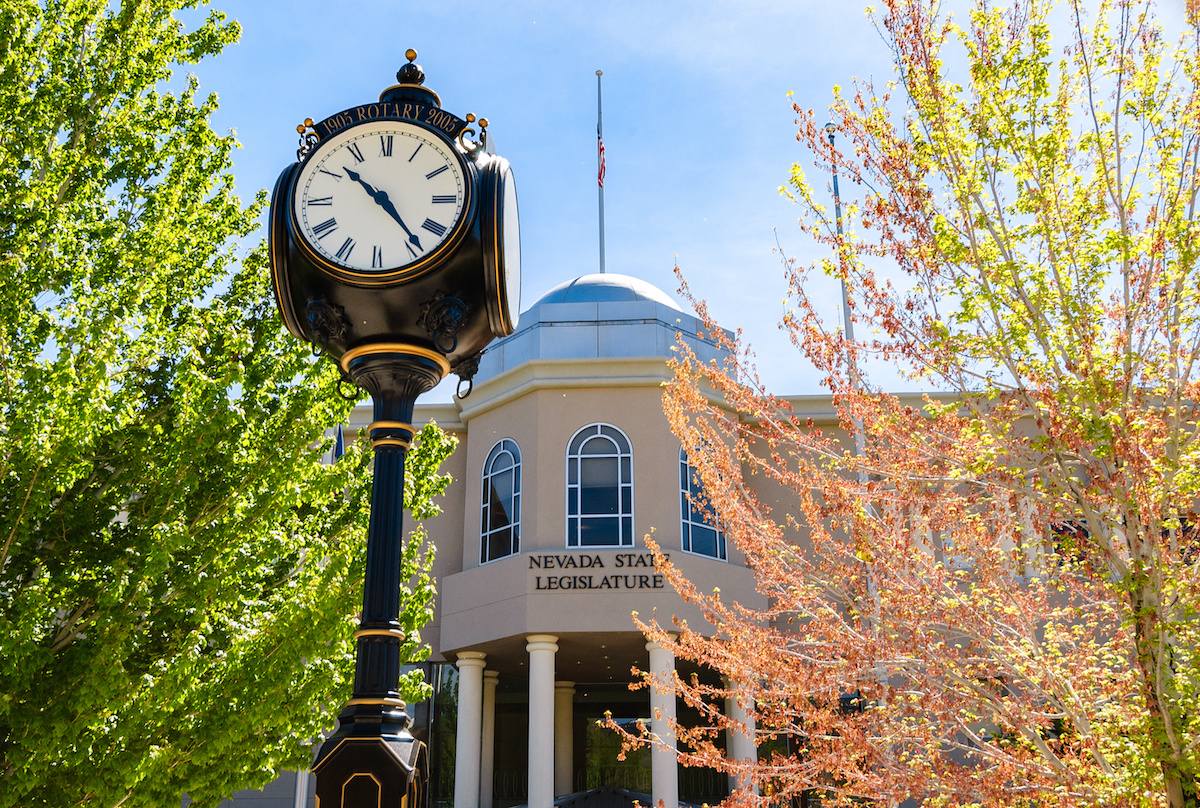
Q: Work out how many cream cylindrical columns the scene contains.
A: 6